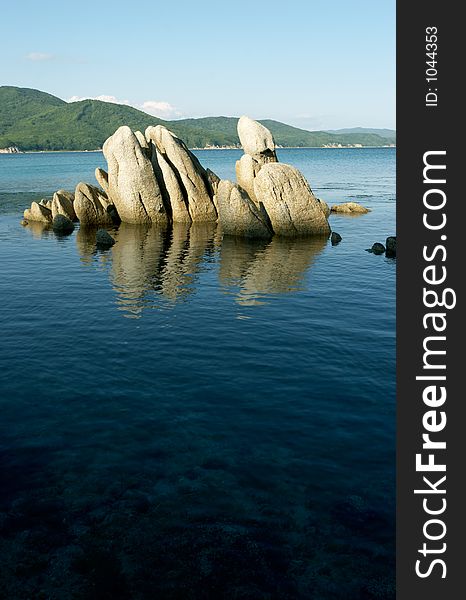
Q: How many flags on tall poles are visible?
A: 0